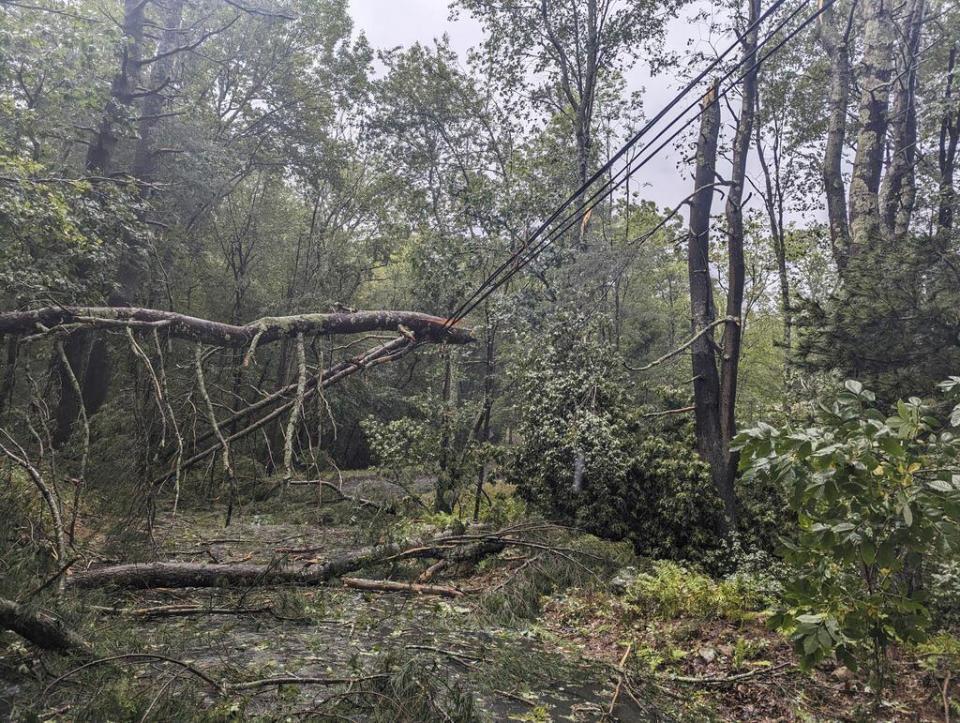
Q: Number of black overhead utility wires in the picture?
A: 3